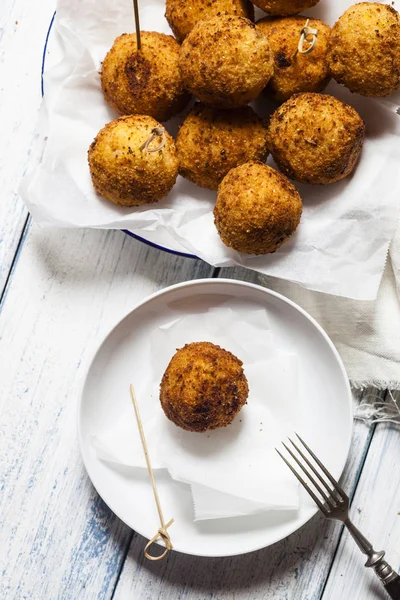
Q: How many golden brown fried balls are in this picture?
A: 11